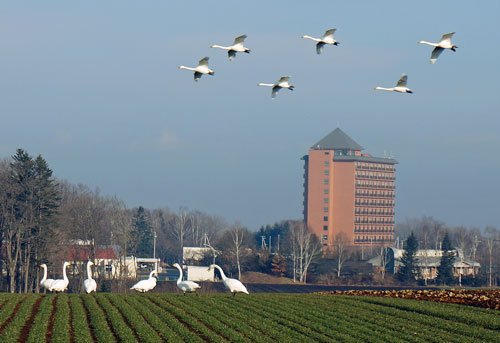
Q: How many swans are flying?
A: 6